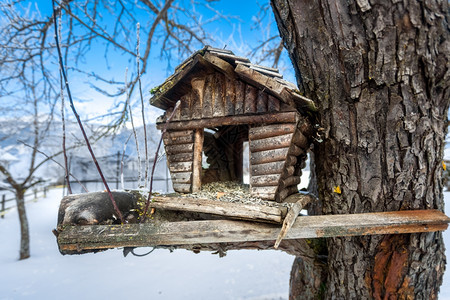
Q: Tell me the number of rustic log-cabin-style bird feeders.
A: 1